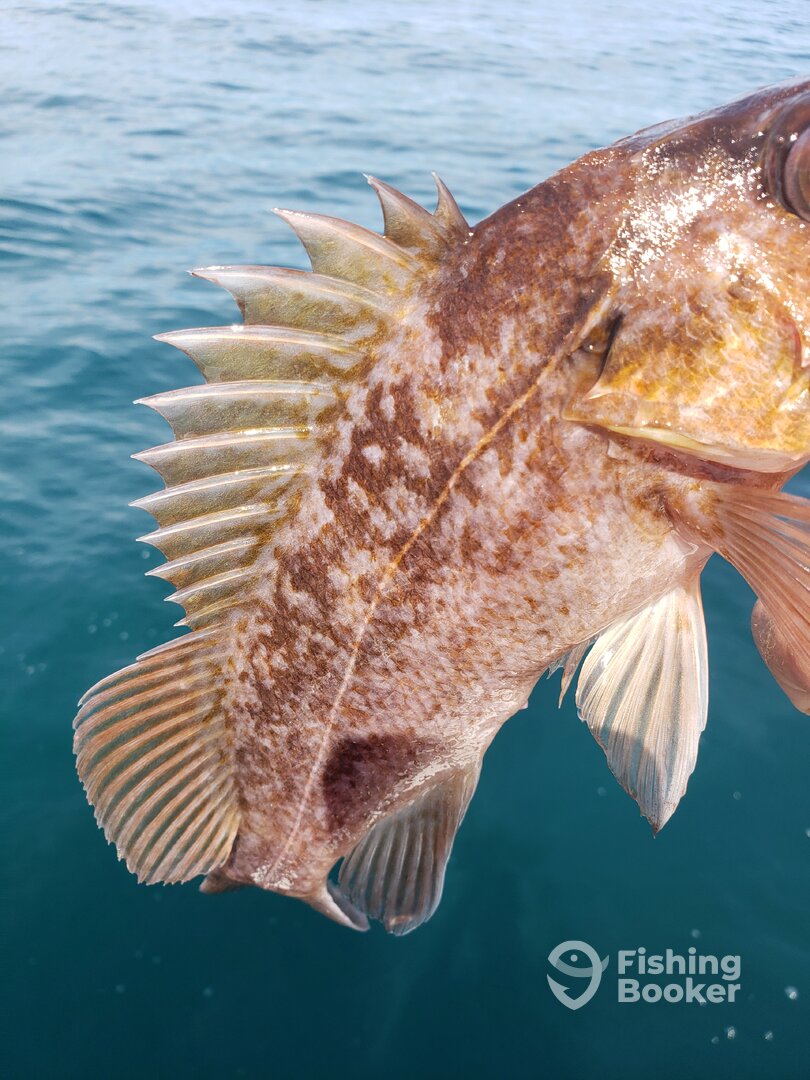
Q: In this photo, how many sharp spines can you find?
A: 12